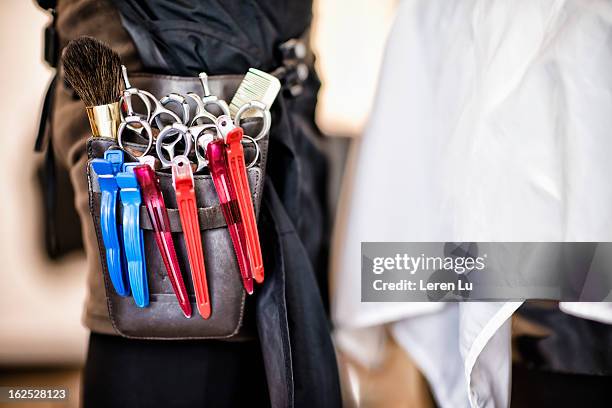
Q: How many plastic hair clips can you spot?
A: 6